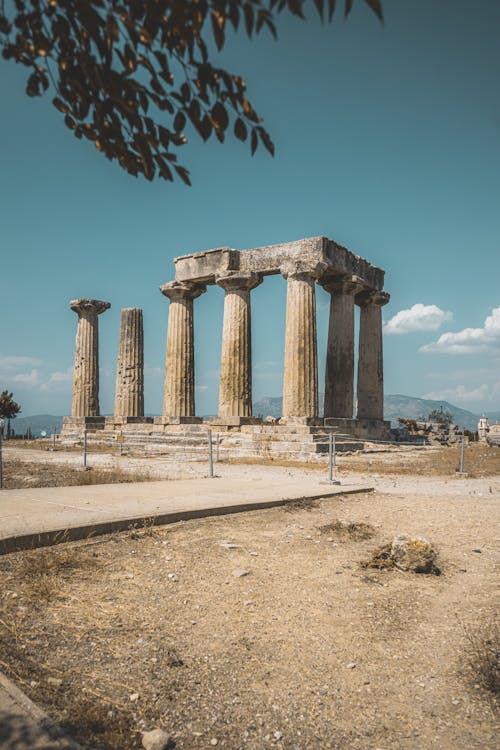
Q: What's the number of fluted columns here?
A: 7